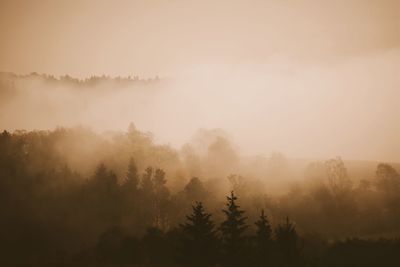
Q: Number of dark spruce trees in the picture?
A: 4